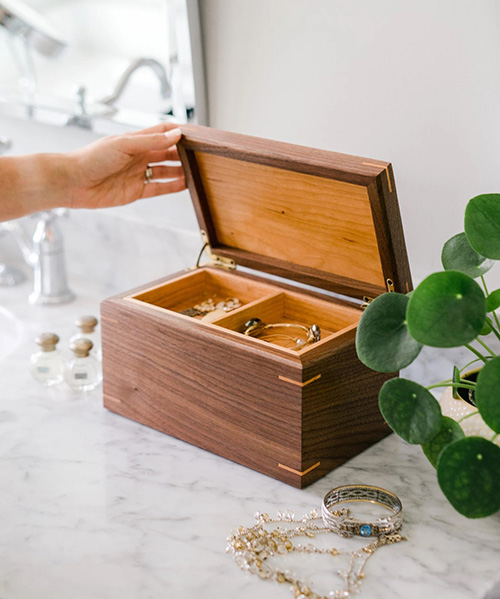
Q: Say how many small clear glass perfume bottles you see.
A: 3